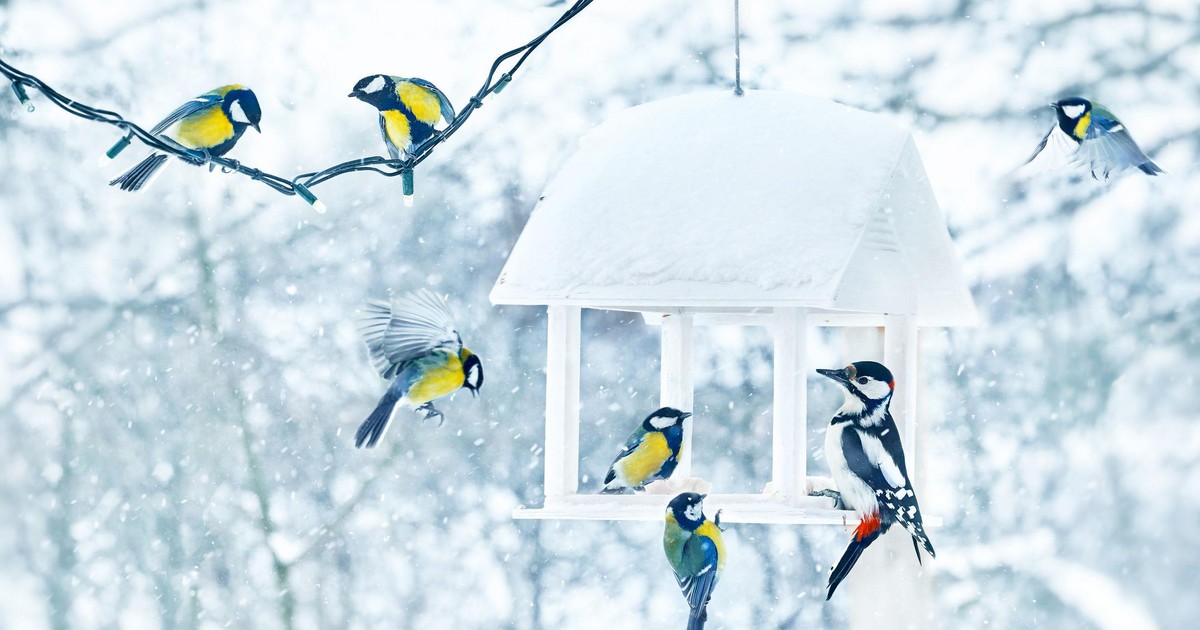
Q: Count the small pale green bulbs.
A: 5